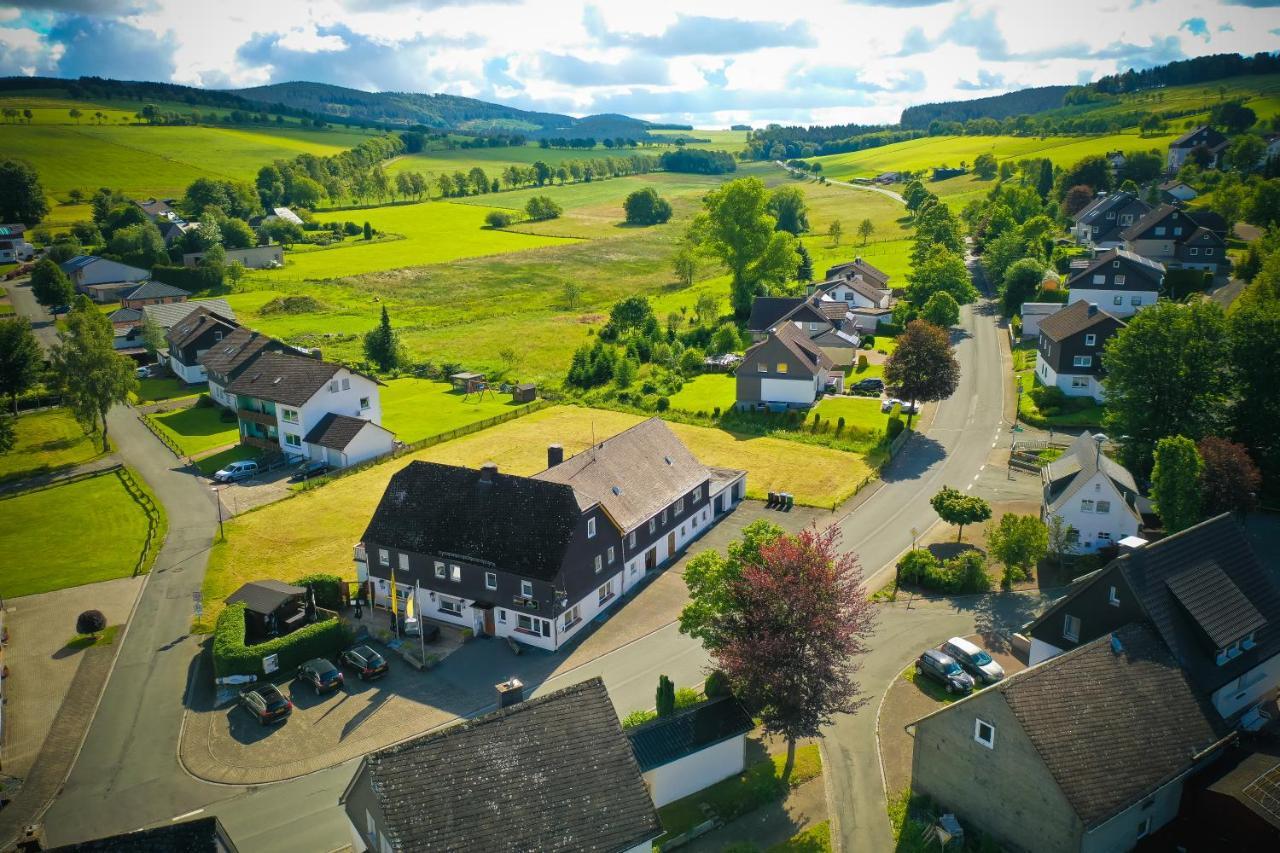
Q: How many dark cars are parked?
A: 6